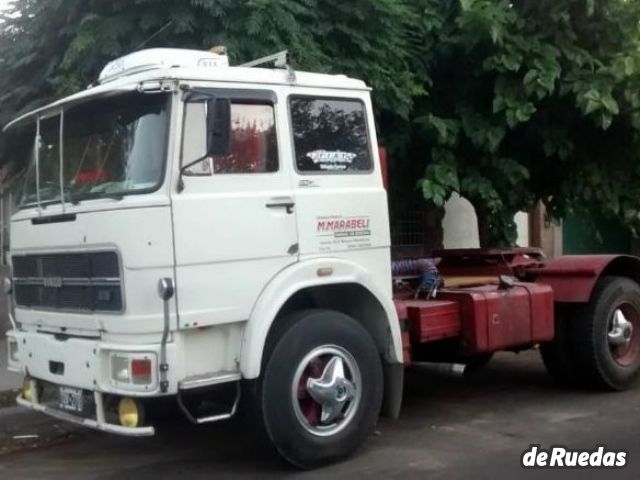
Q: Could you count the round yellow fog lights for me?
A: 2